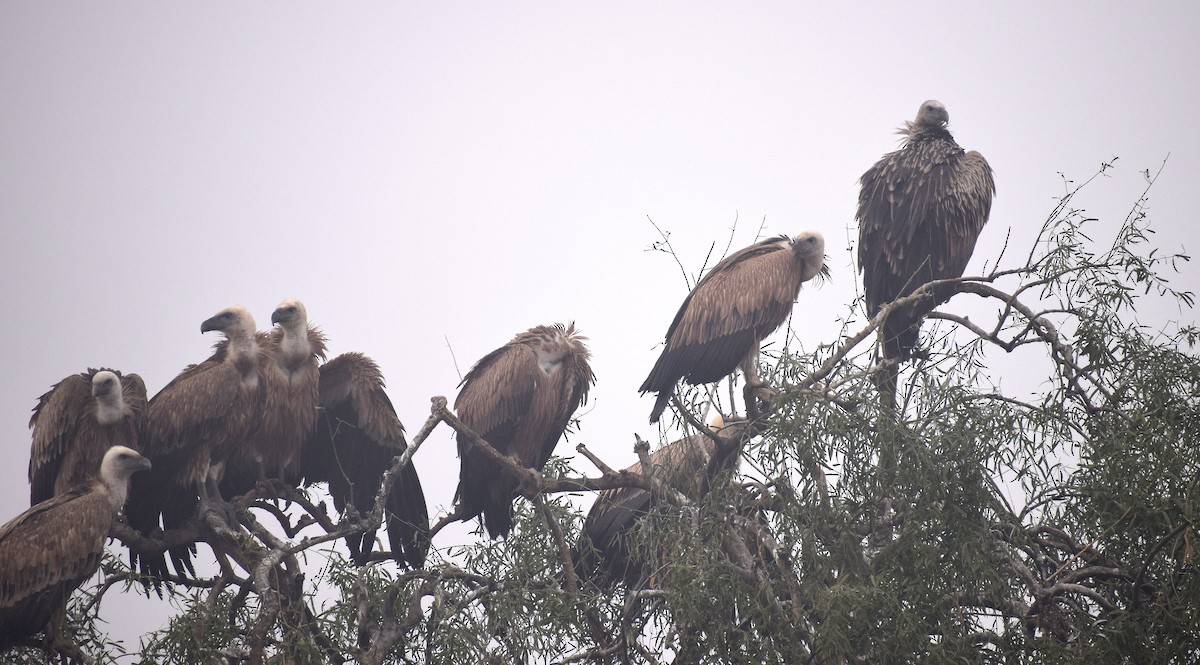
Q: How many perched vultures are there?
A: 8